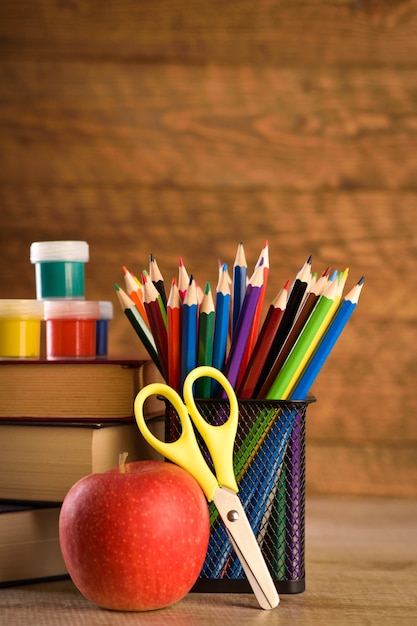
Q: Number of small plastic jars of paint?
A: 4